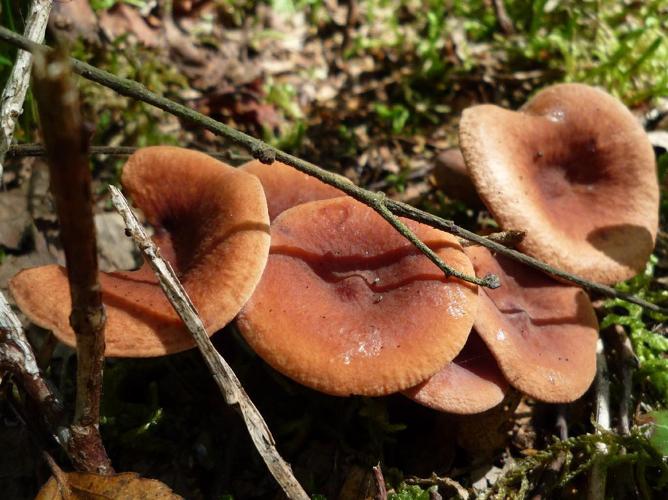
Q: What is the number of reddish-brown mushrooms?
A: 6